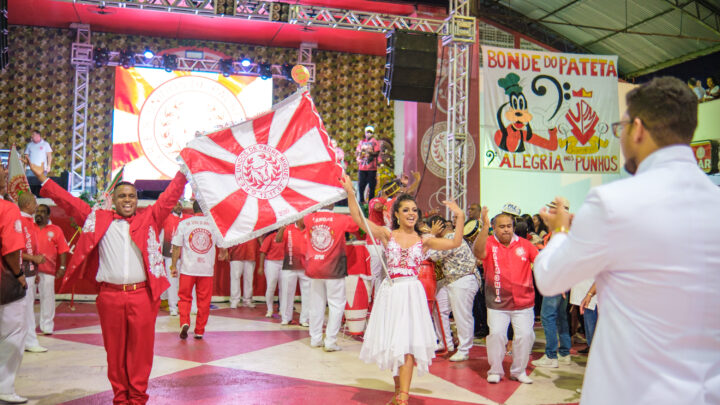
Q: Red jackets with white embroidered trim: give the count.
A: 1